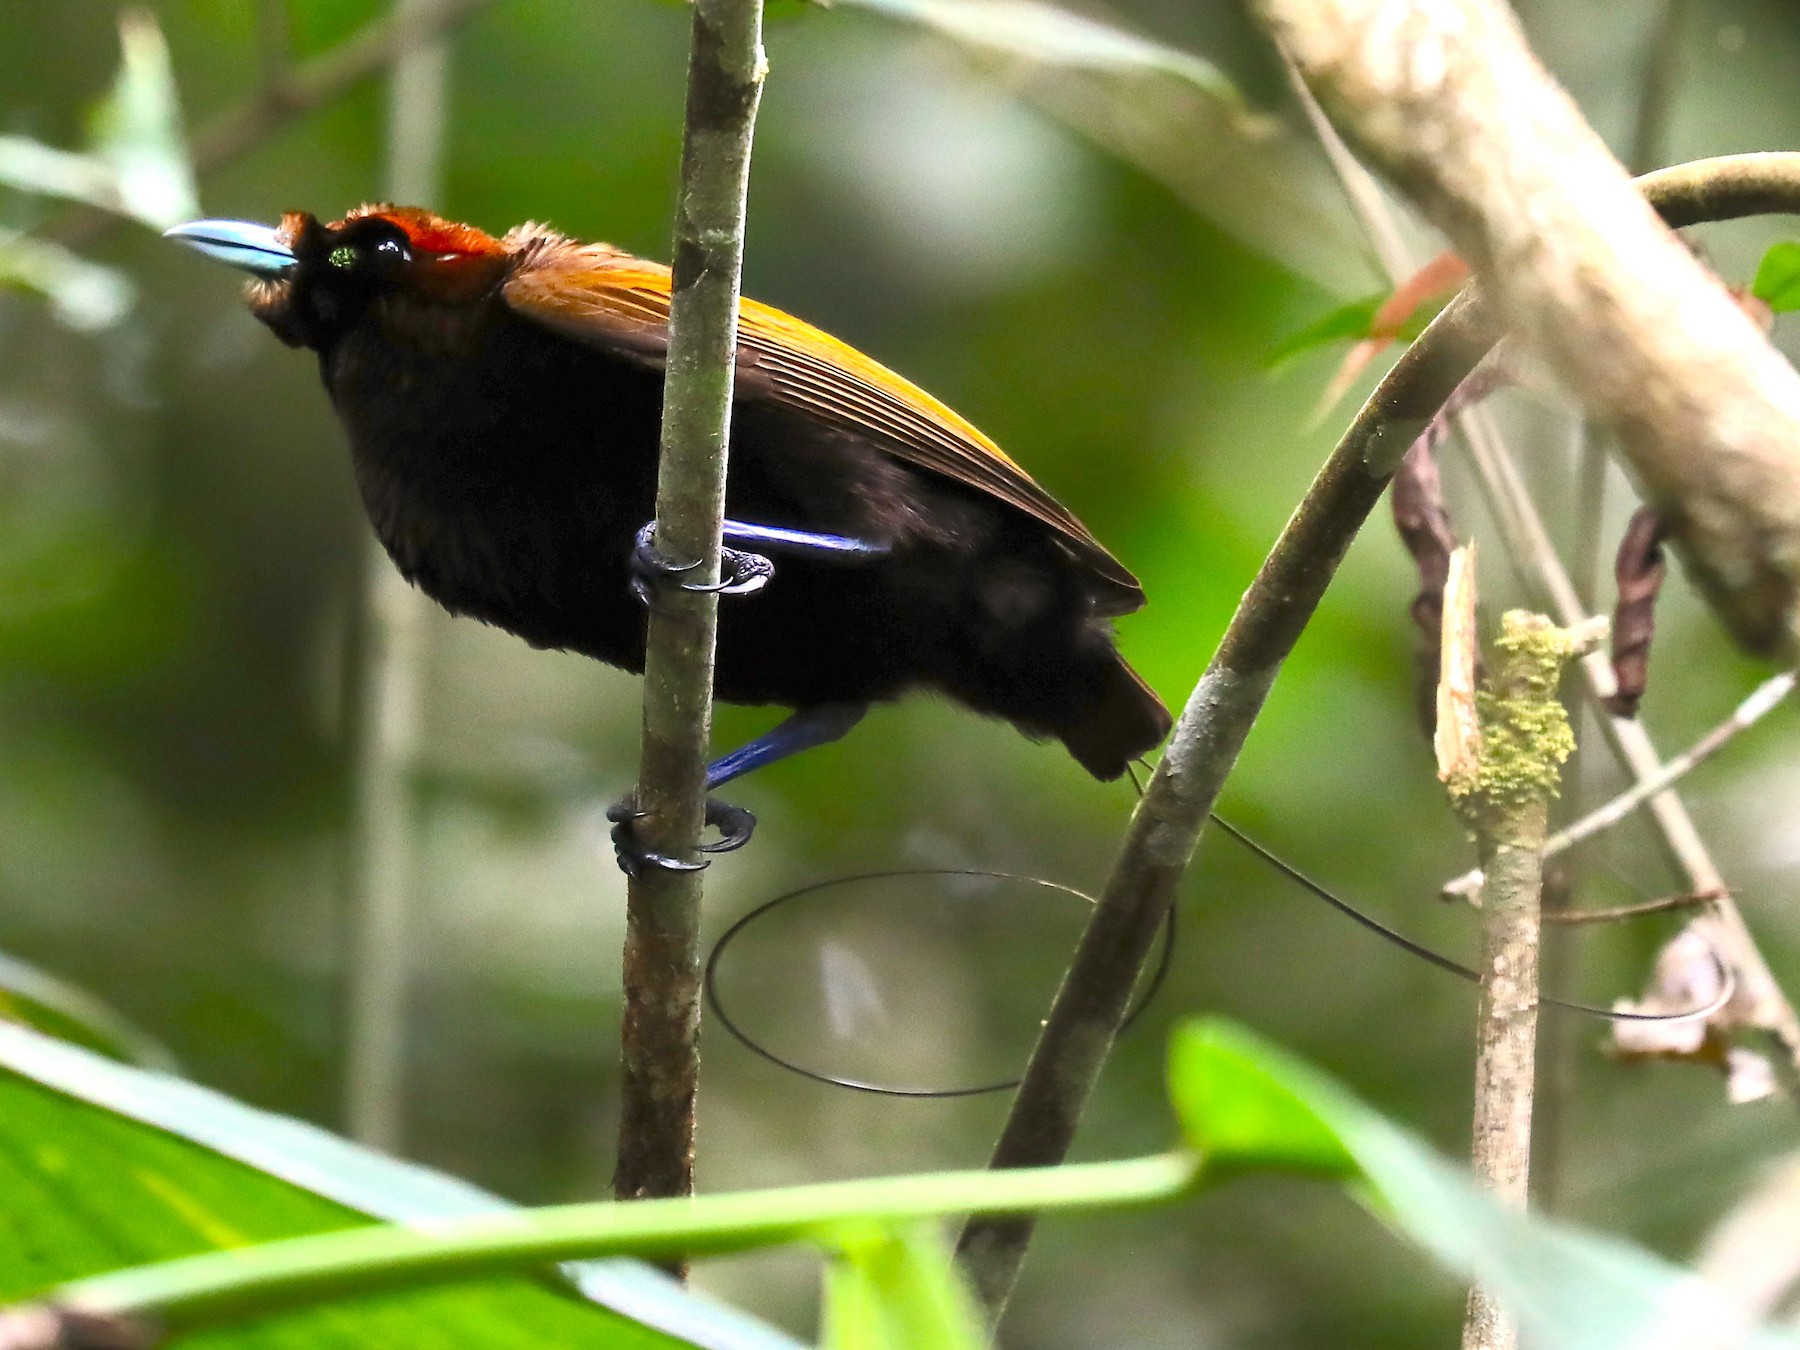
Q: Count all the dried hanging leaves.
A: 2